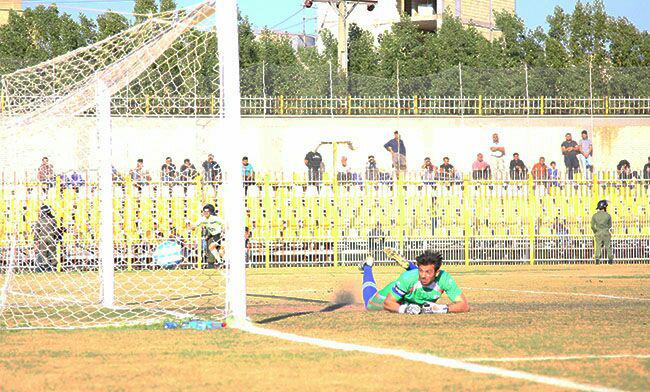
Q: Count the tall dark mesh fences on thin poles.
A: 1